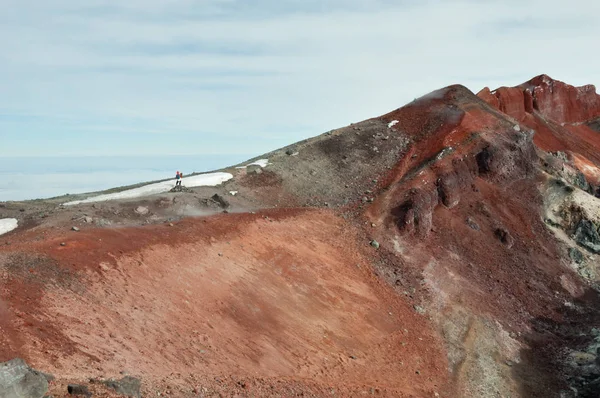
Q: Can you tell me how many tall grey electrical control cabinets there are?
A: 0